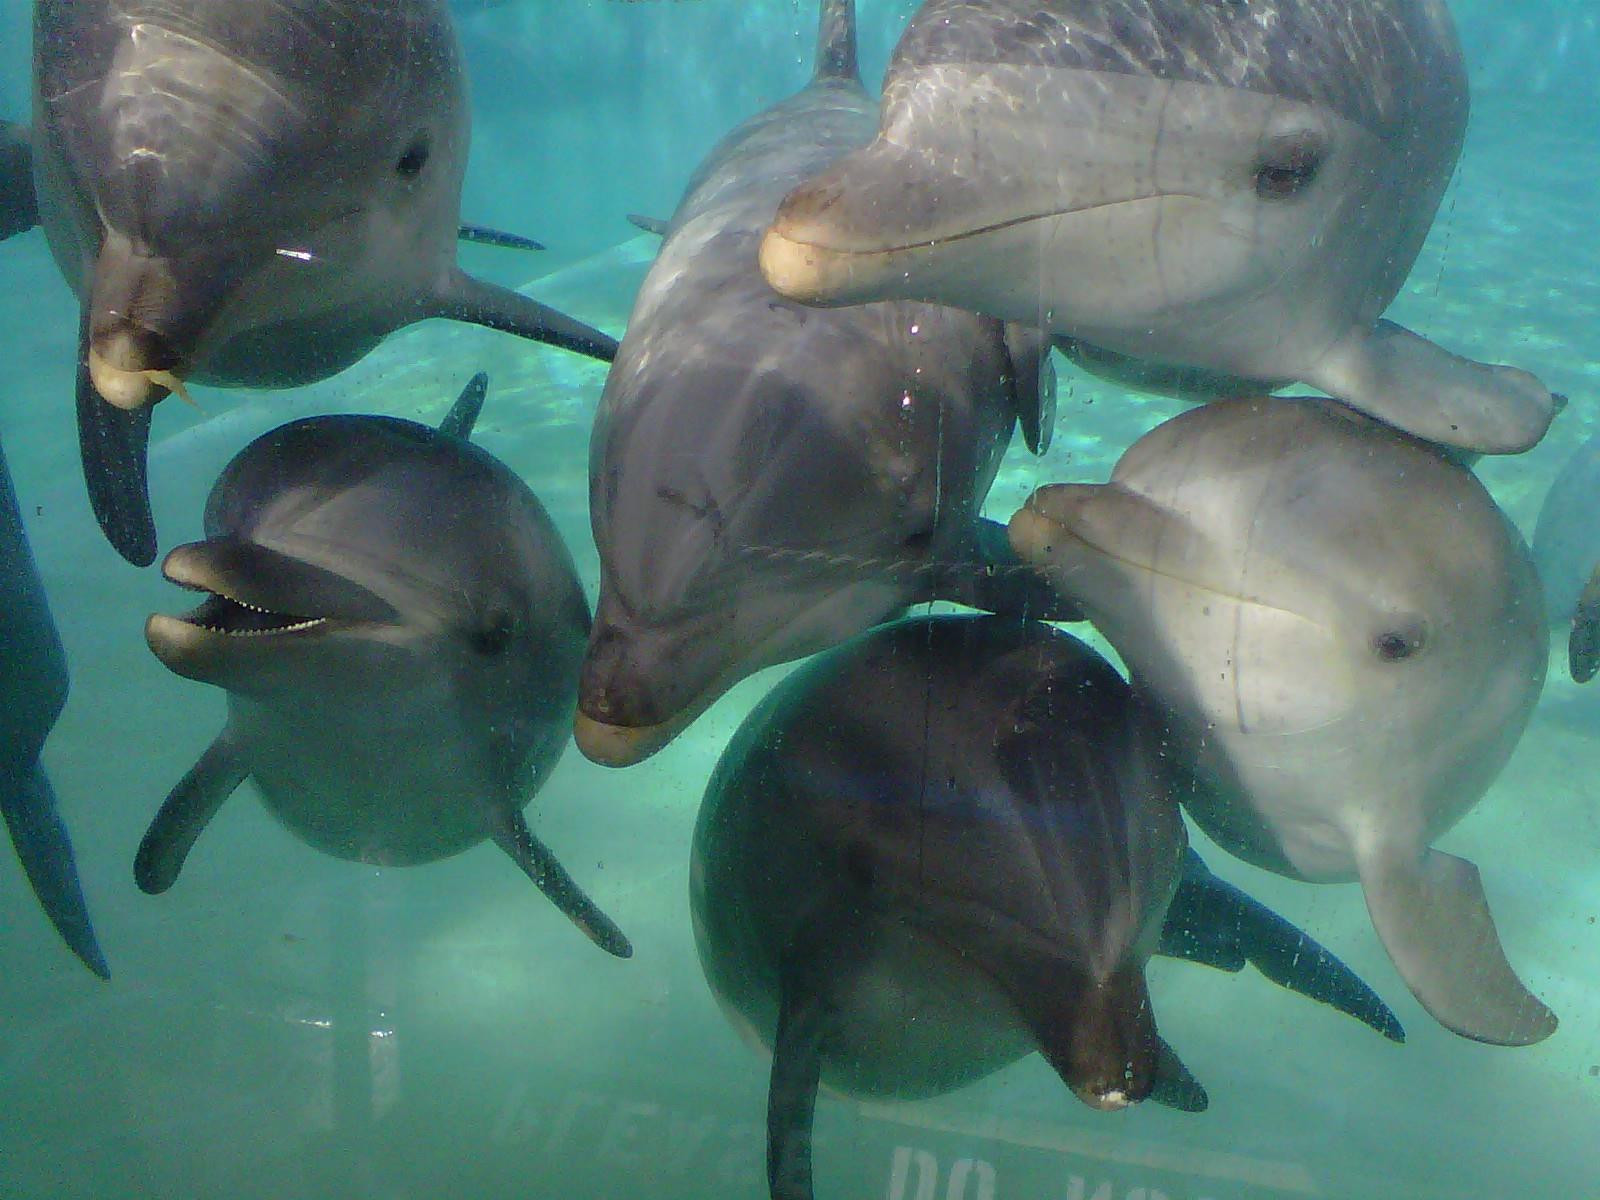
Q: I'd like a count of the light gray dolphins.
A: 2